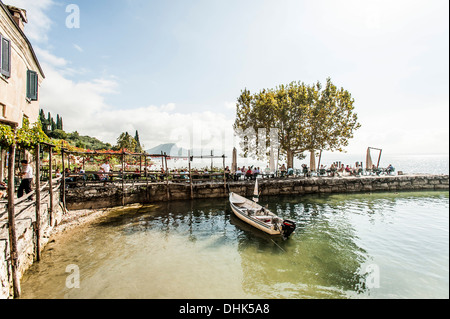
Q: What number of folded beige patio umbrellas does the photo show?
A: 4